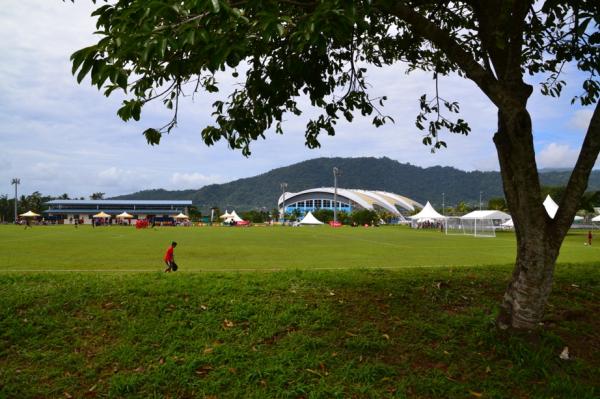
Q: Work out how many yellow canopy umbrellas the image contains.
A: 4